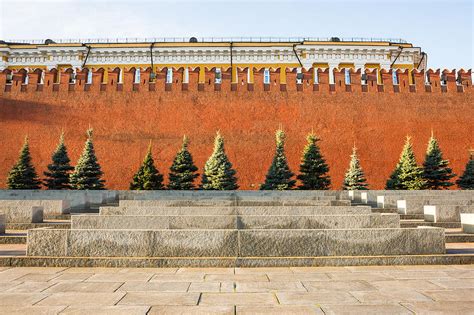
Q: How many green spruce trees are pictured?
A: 12